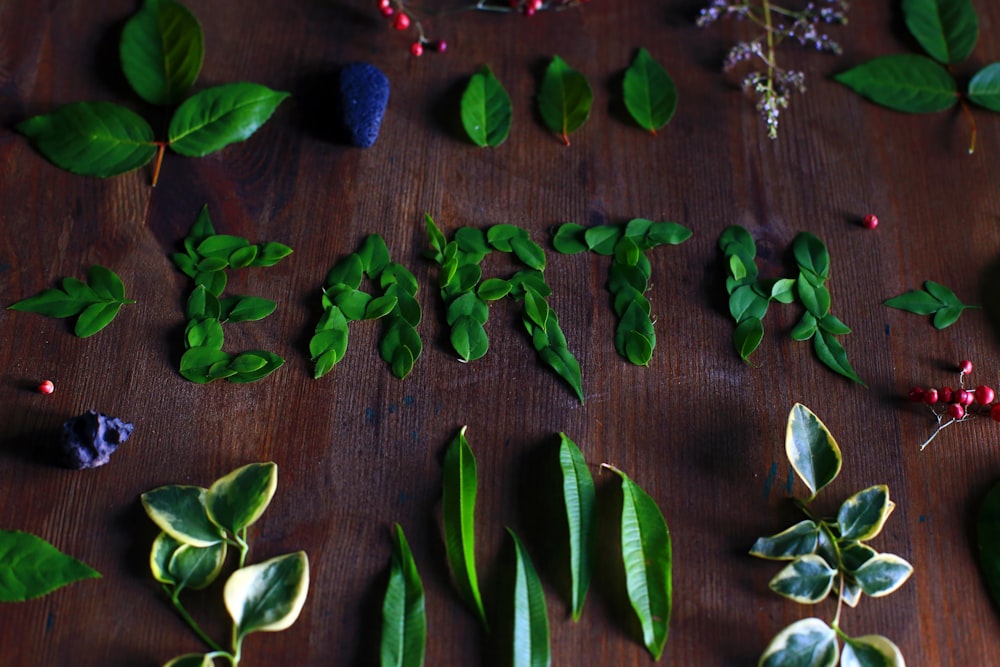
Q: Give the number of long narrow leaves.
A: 5